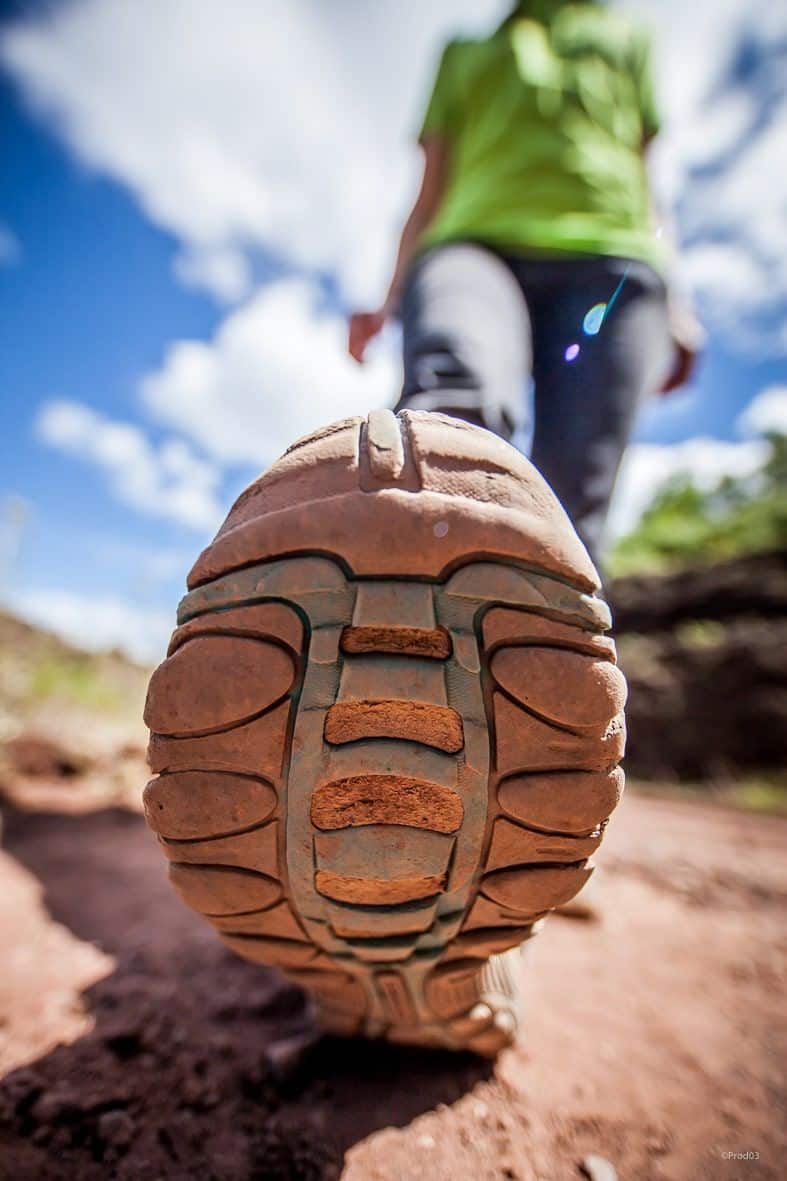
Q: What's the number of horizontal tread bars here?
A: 4